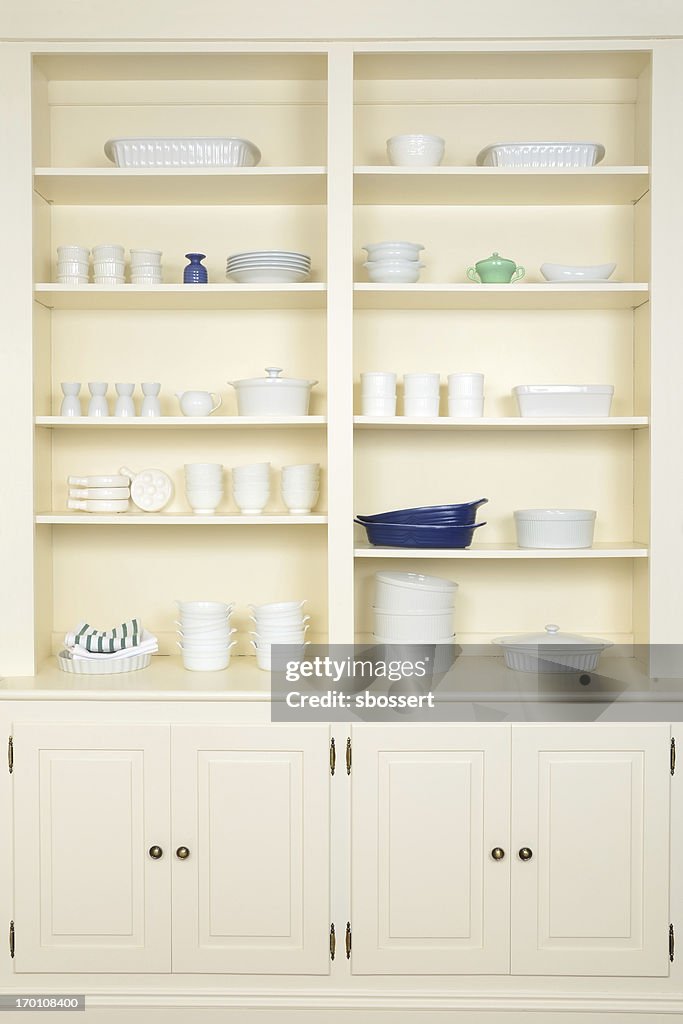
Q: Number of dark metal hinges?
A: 8